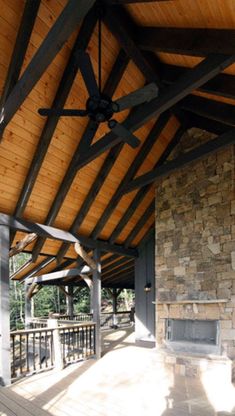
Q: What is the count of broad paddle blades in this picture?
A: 4